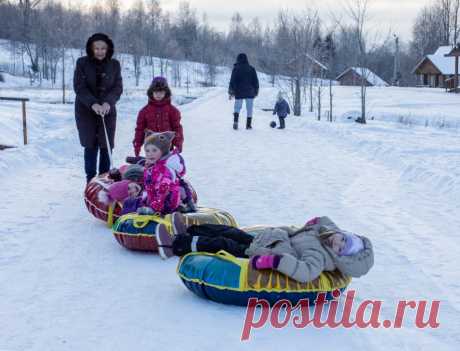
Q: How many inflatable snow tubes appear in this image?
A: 3